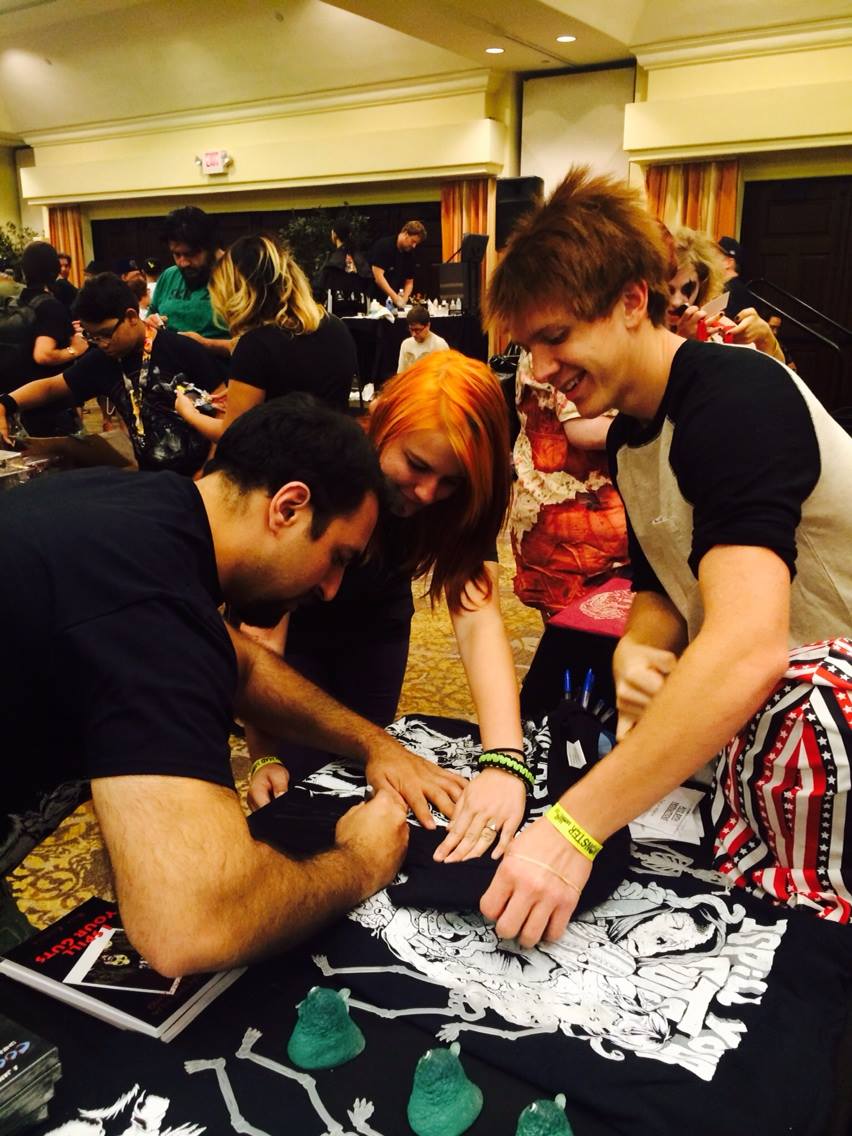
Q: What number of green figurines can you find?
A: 3